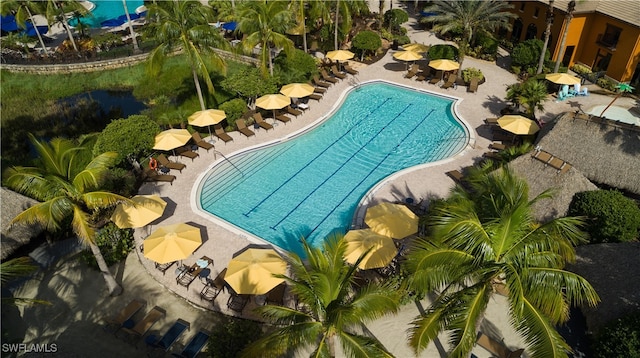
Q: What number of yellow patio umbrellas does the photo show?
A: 15